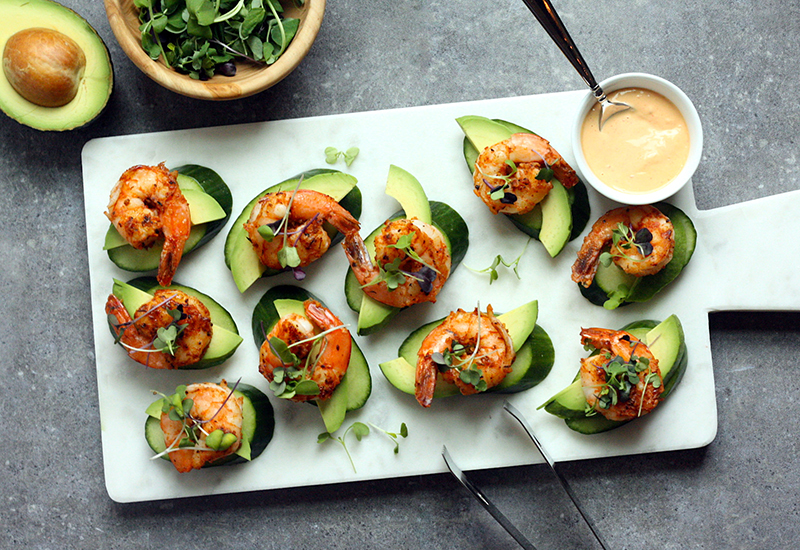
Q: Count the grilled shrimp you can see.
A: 10